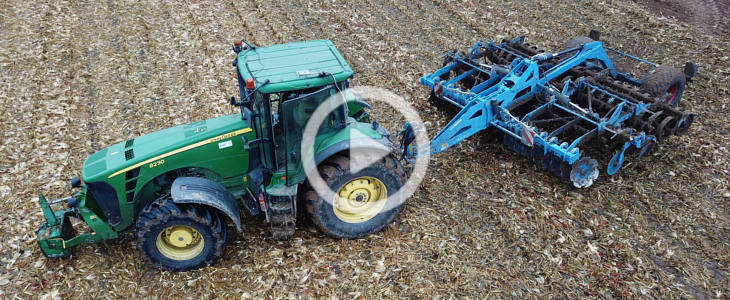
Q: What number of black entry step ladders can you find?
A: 1